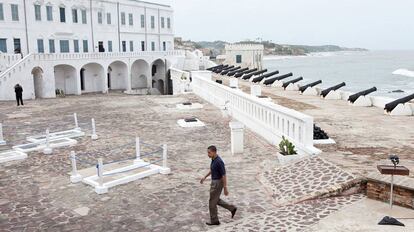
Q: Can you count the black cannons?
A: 14